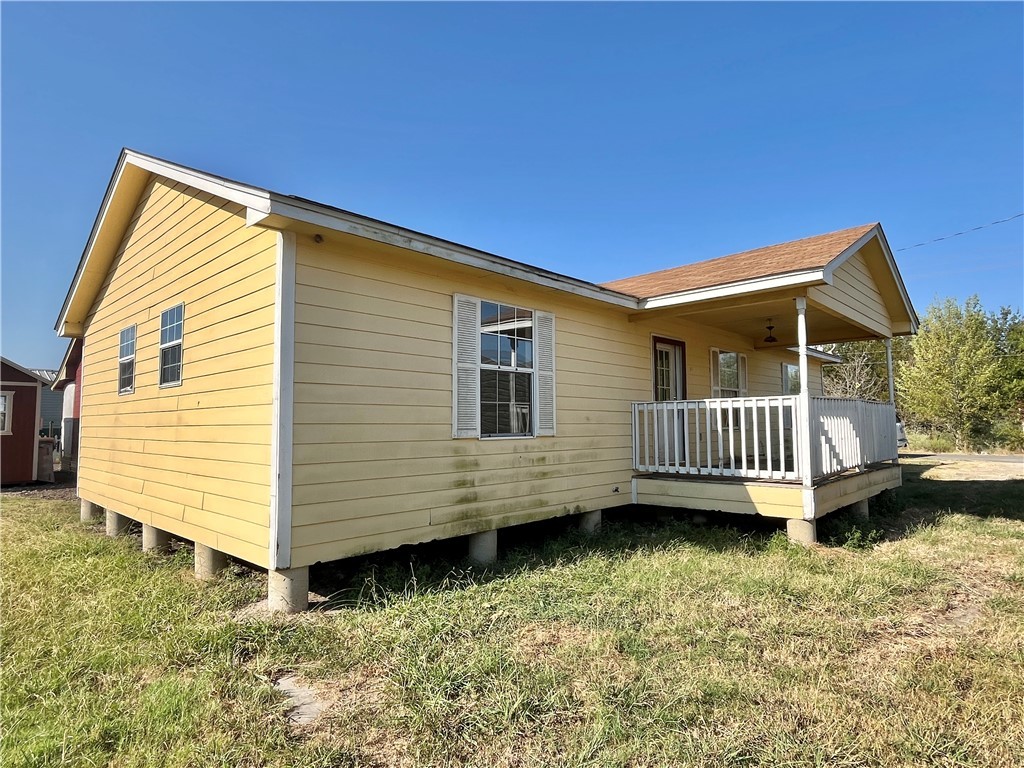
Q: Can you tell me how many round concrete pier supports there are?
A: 9